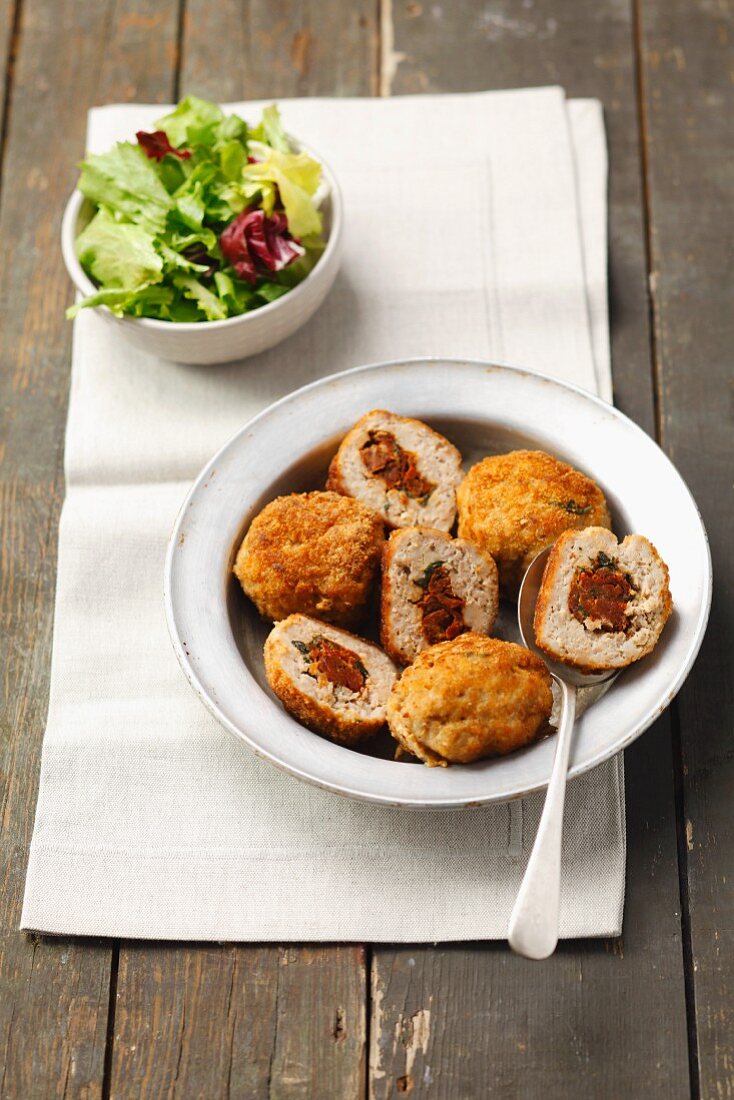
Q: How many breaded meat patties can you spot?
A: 7